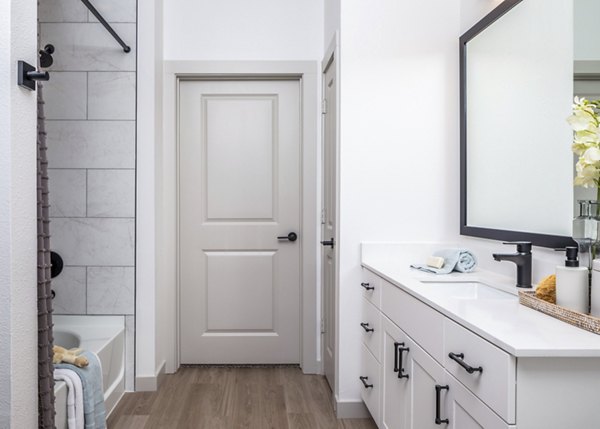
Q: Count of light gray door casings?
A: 2